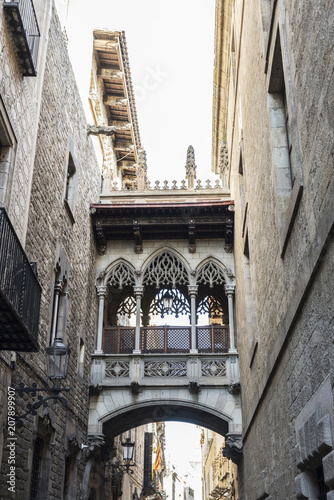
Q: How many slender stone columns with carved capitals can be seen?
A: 4